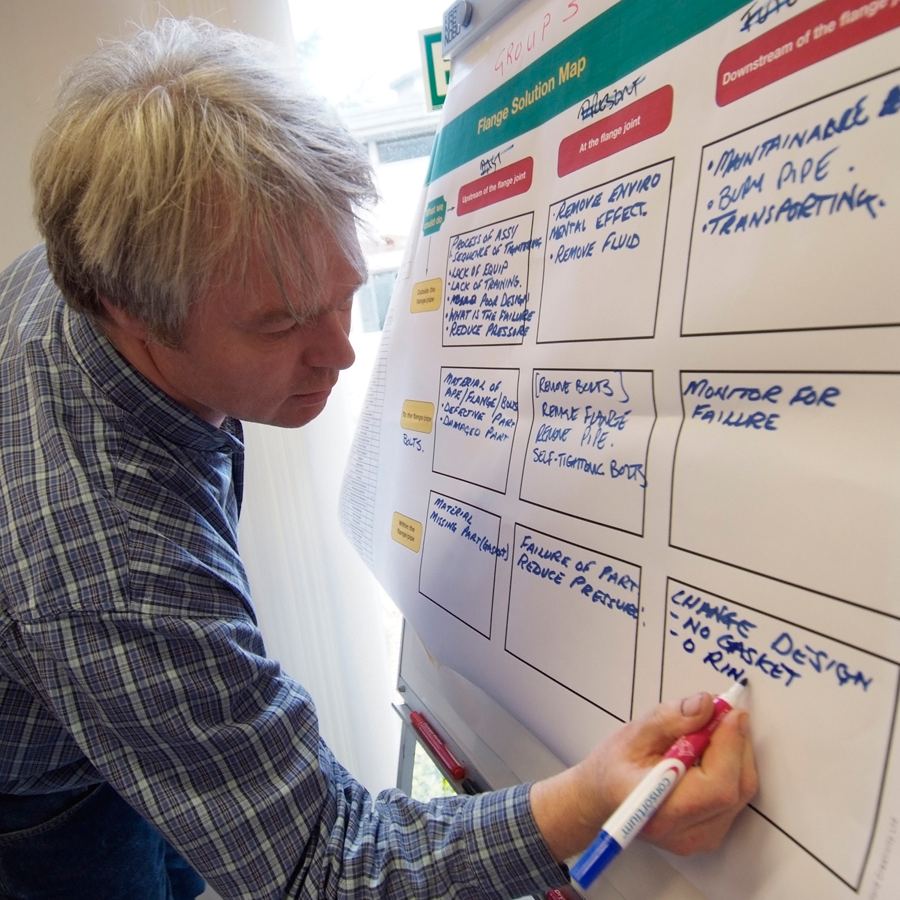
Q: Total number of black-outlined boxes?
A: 9